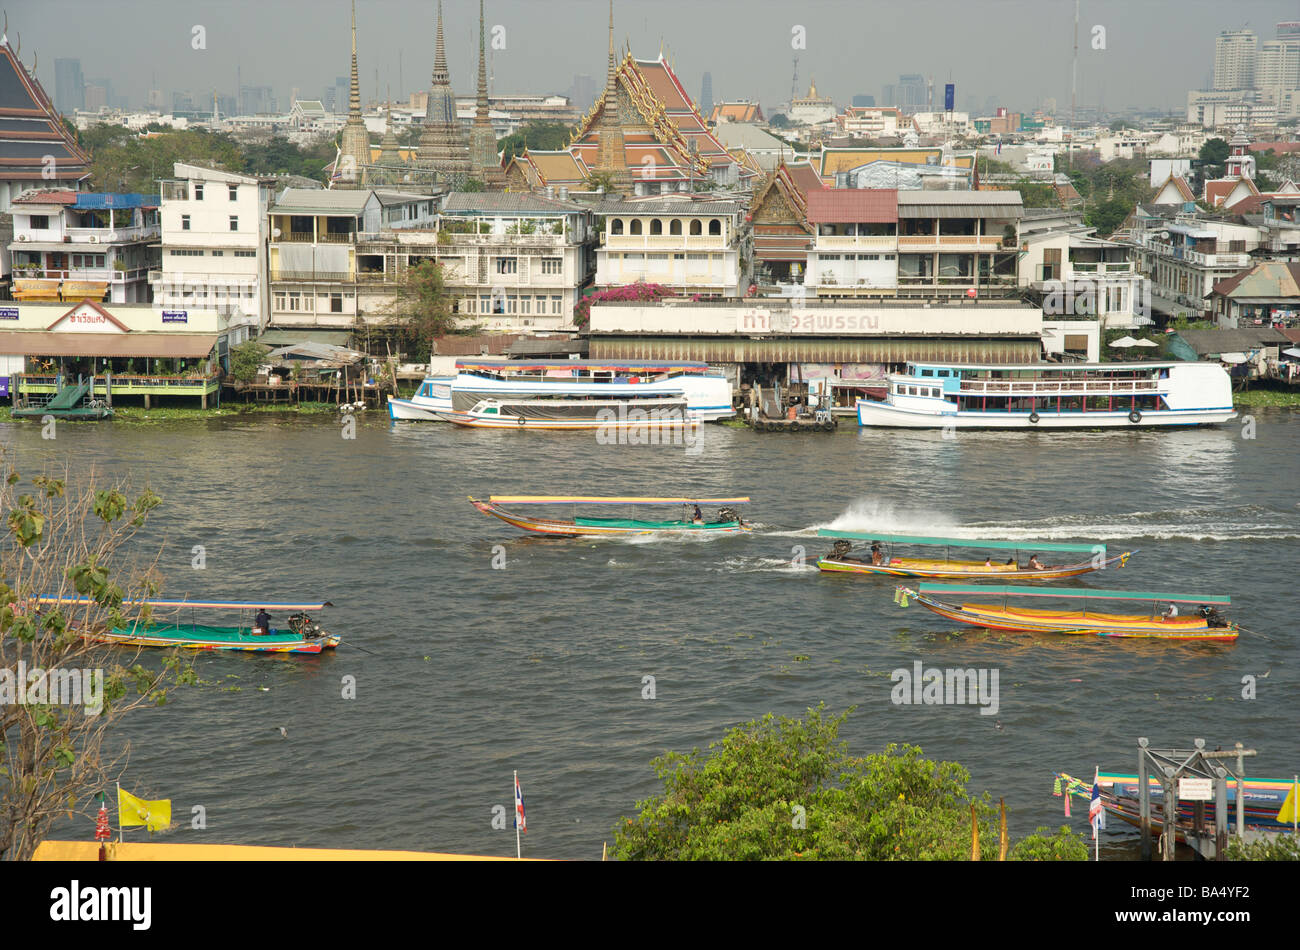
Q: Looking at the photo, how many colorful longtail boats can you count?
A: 5